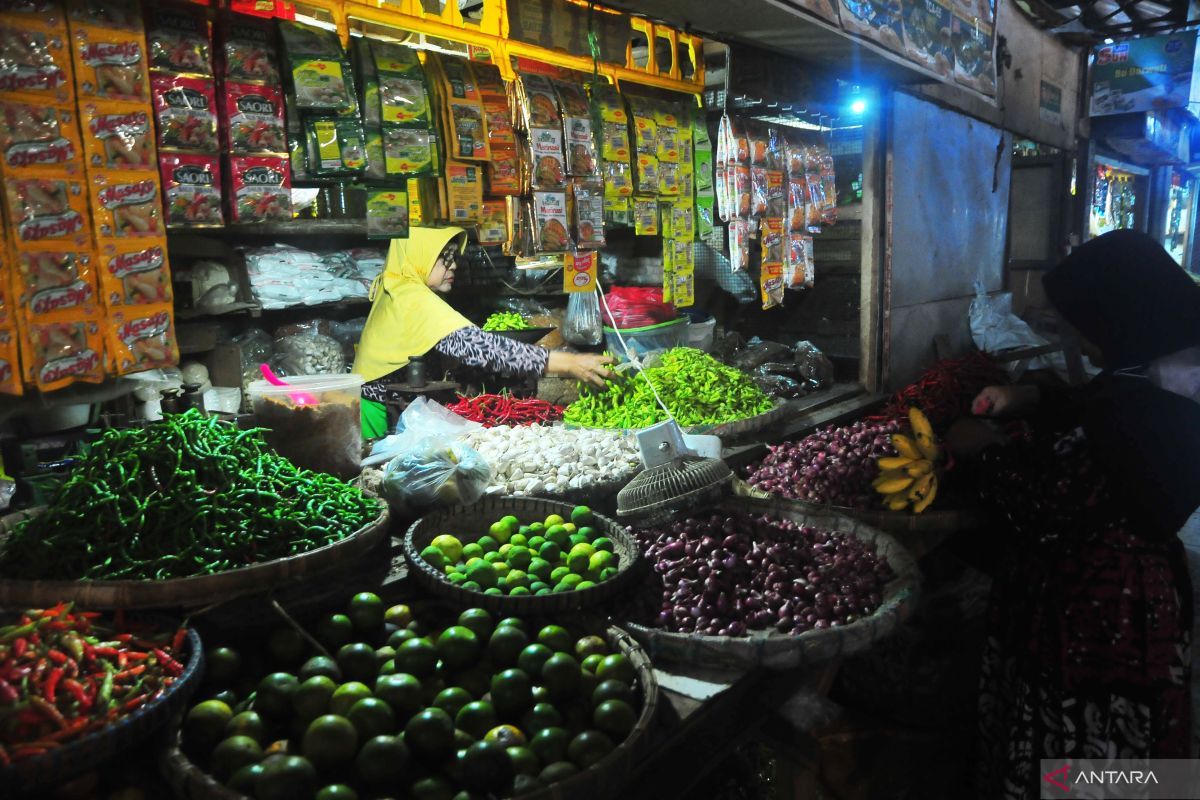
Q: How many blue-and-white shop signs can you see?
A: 1